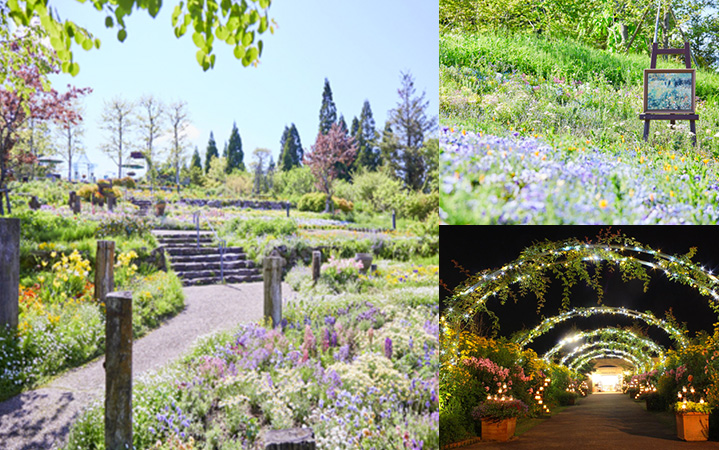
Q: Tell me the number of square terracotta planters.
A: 2